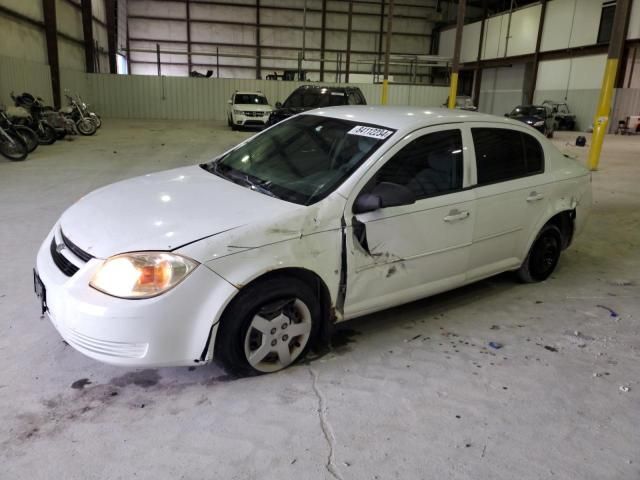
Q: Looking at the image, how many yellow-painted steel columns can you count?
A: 3